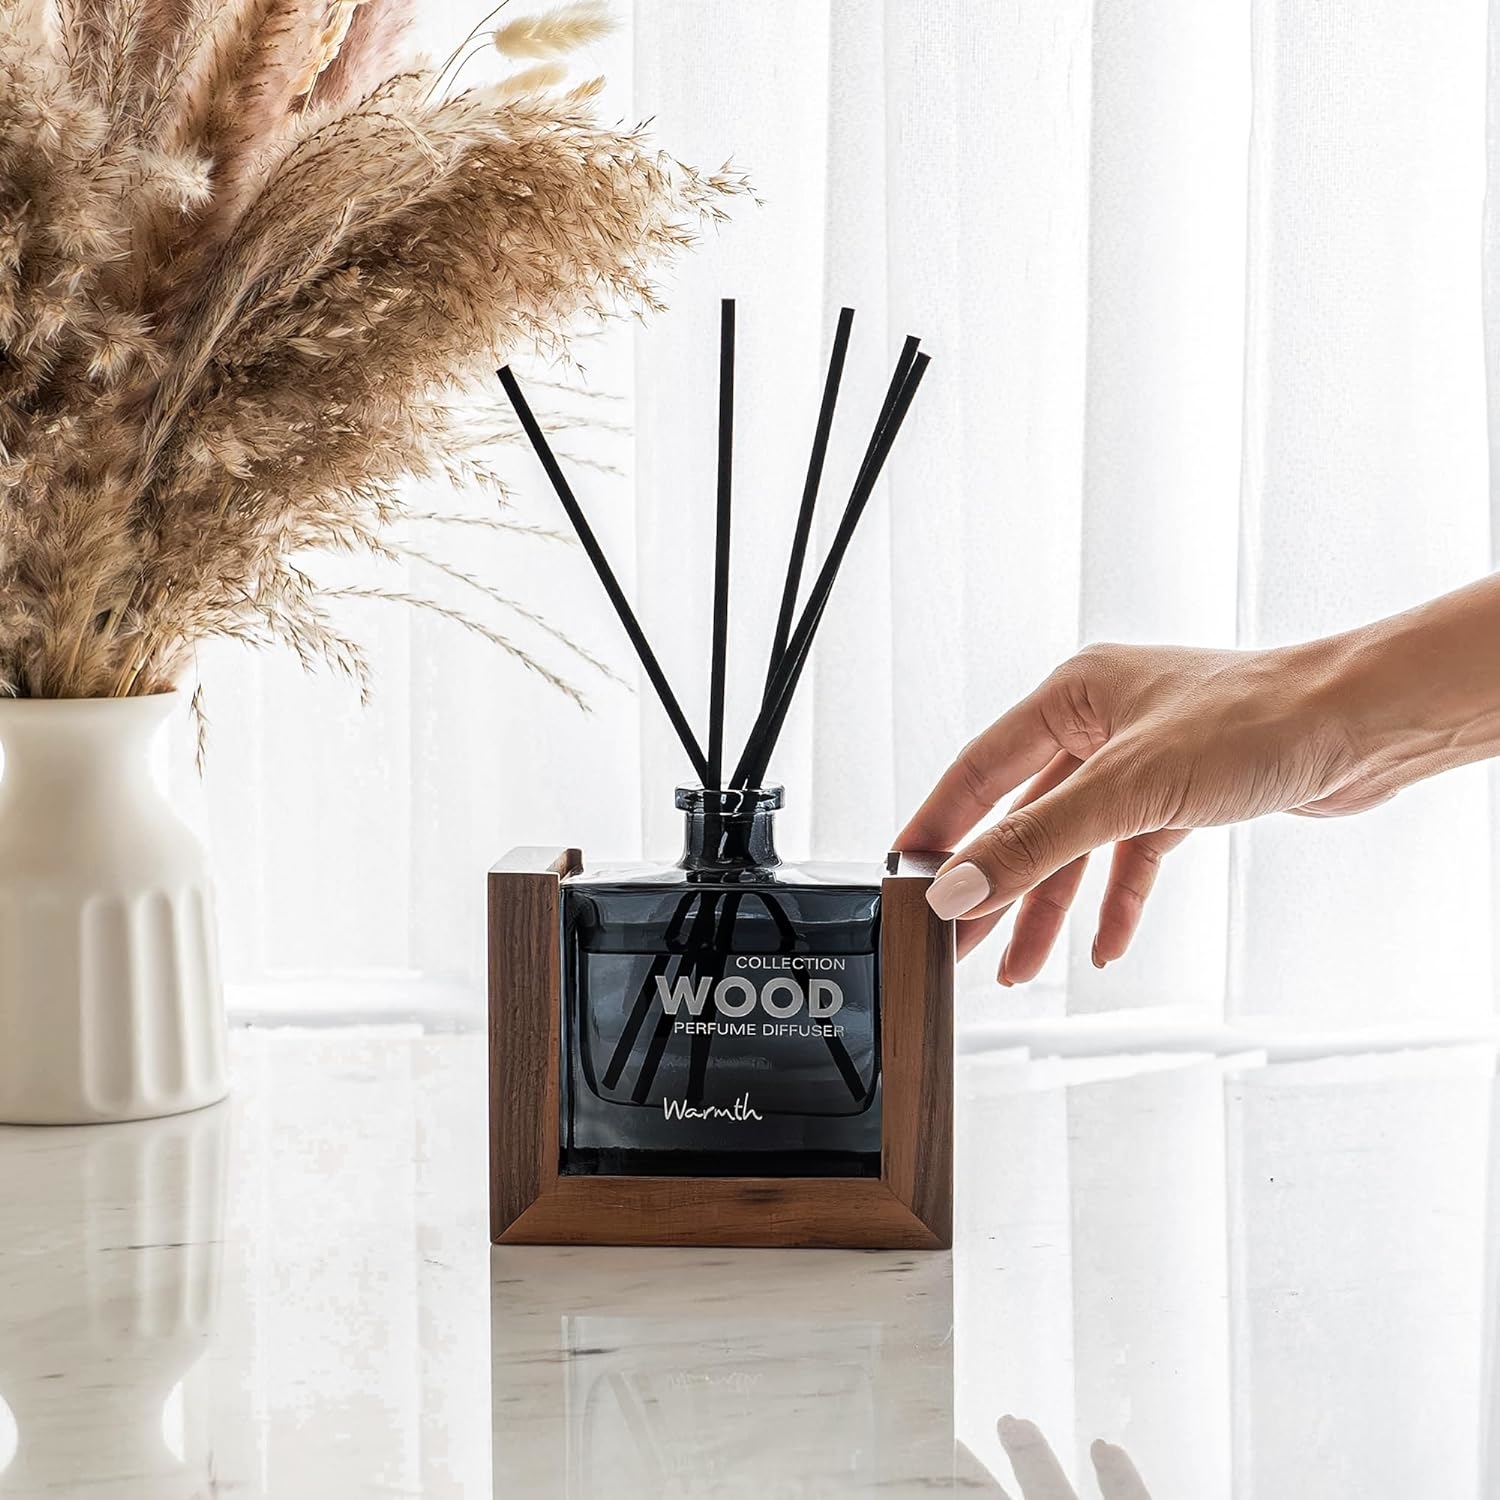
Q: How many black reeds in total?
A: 5